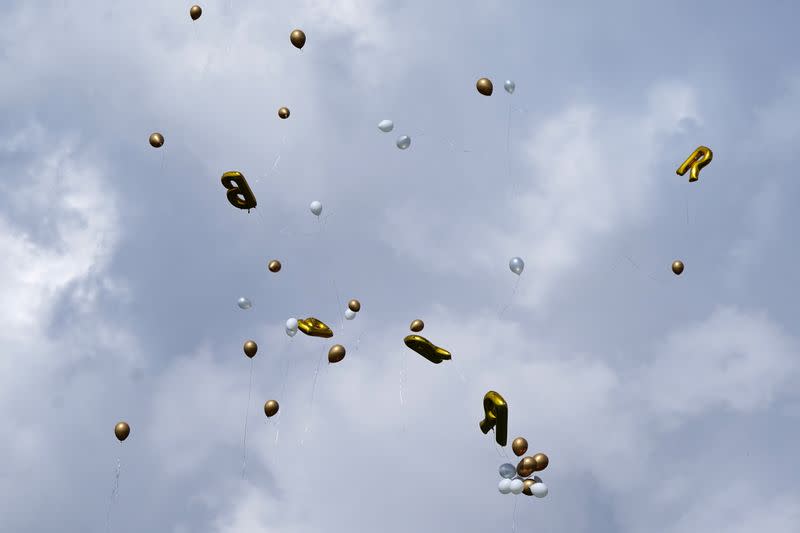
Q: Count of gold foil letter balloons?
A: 5